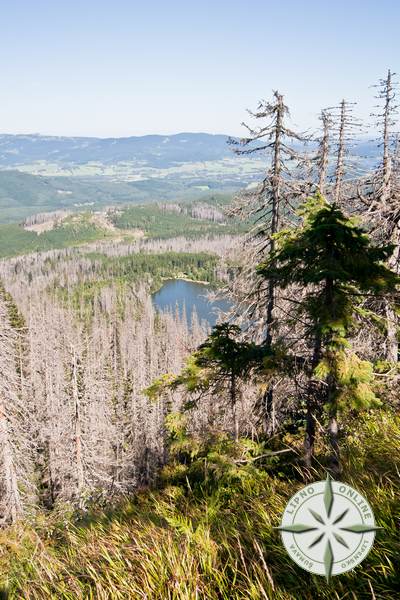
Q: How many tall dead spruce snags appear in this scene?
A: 4